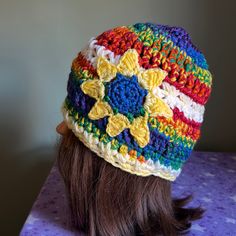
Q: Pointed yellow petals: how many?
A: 8